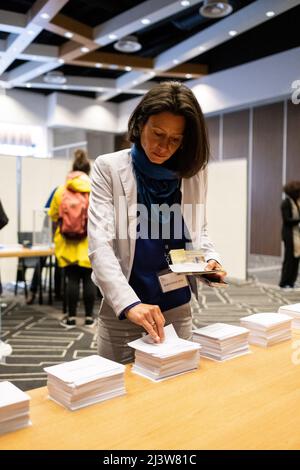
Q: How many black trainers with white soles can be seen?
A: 2